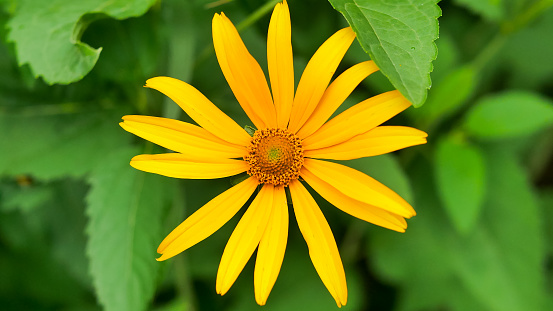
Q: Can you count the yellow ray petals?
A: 15